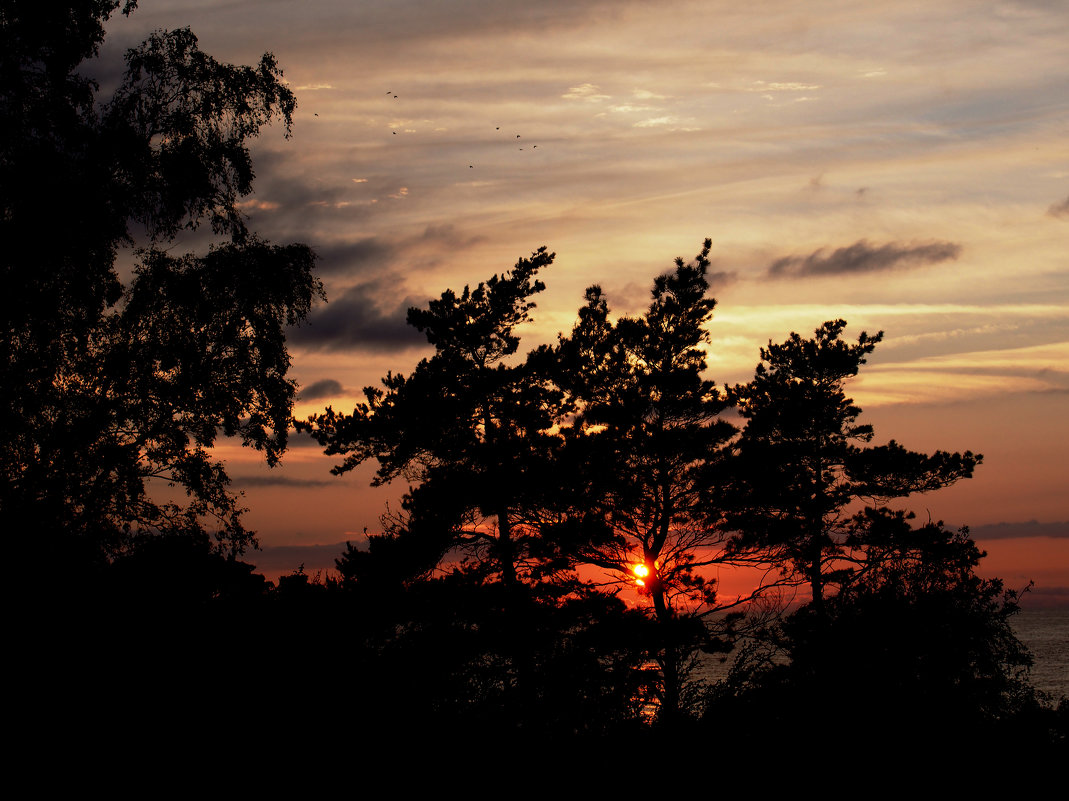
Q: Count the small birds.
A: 9